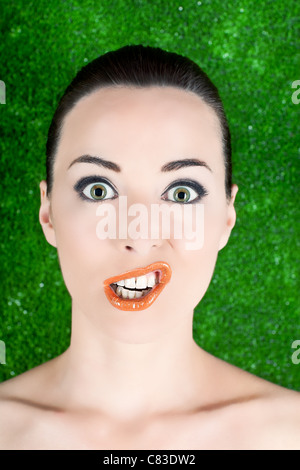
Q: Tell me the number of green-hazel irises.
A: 2